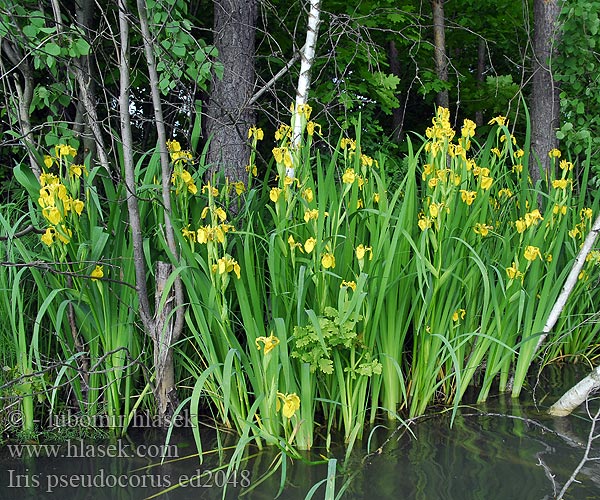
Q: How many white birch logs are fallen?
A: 2